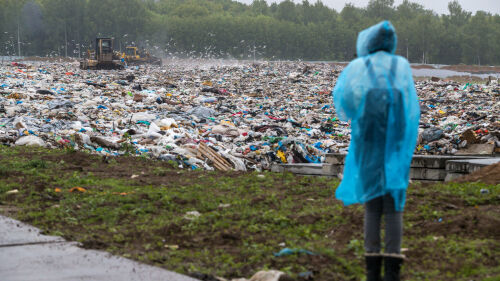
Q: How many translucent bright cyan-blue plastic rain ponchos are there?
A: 1